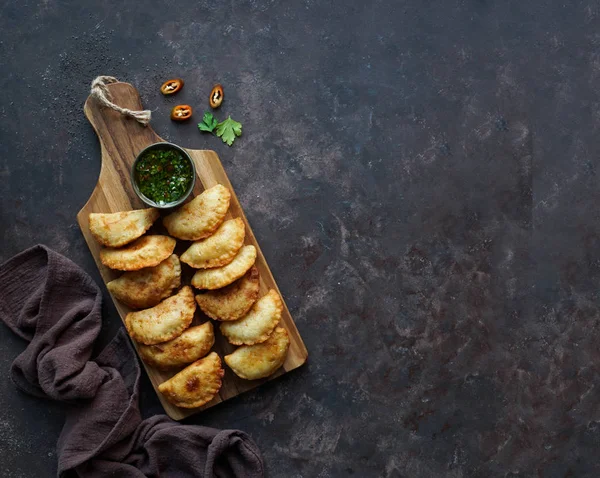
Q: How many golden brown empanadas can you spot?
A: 12